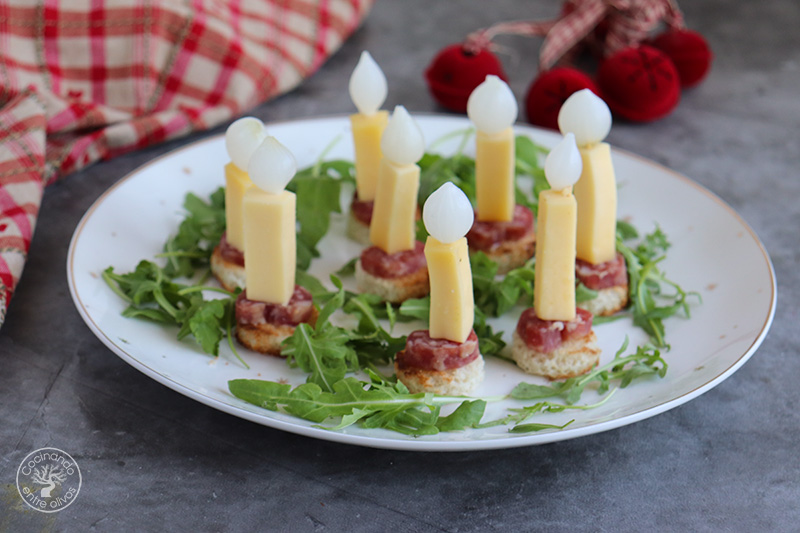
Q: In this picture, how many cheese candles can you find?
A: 8